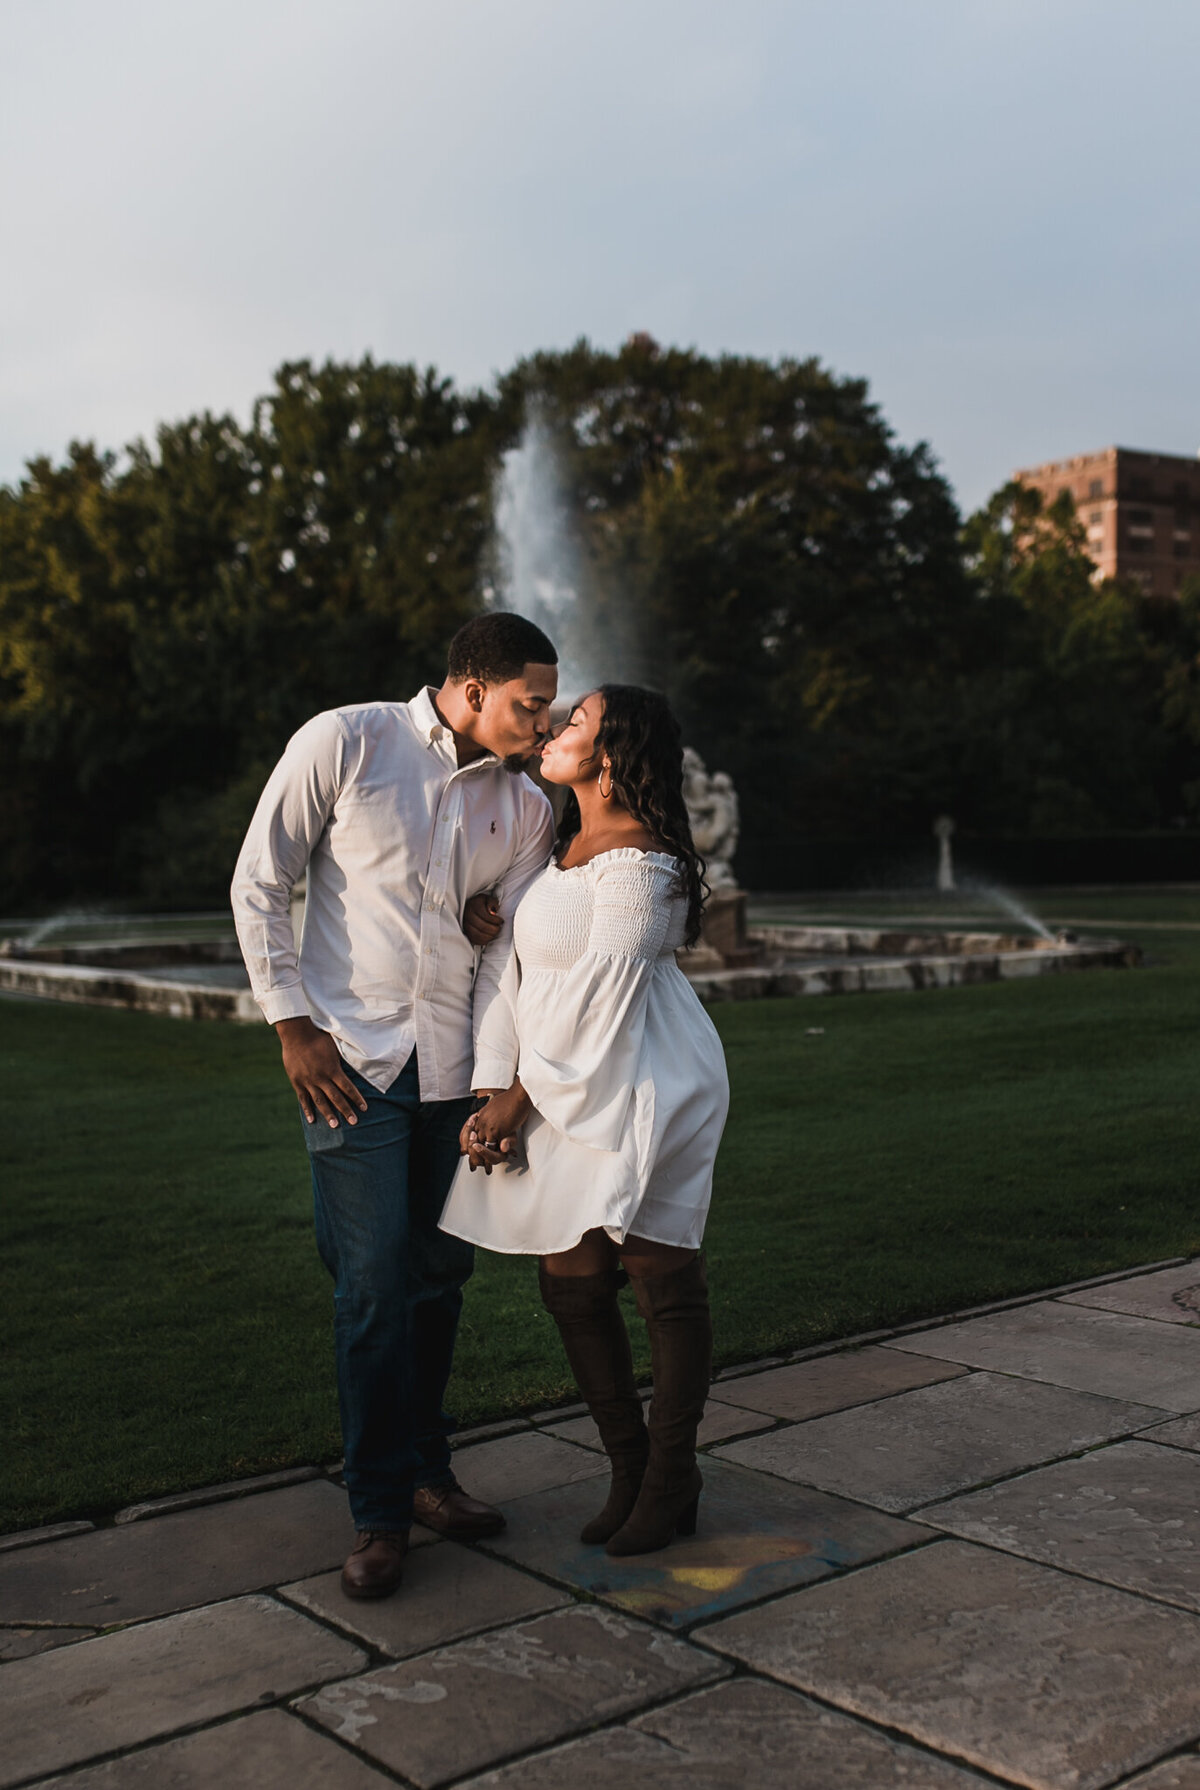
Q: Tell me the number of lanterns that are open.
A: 0